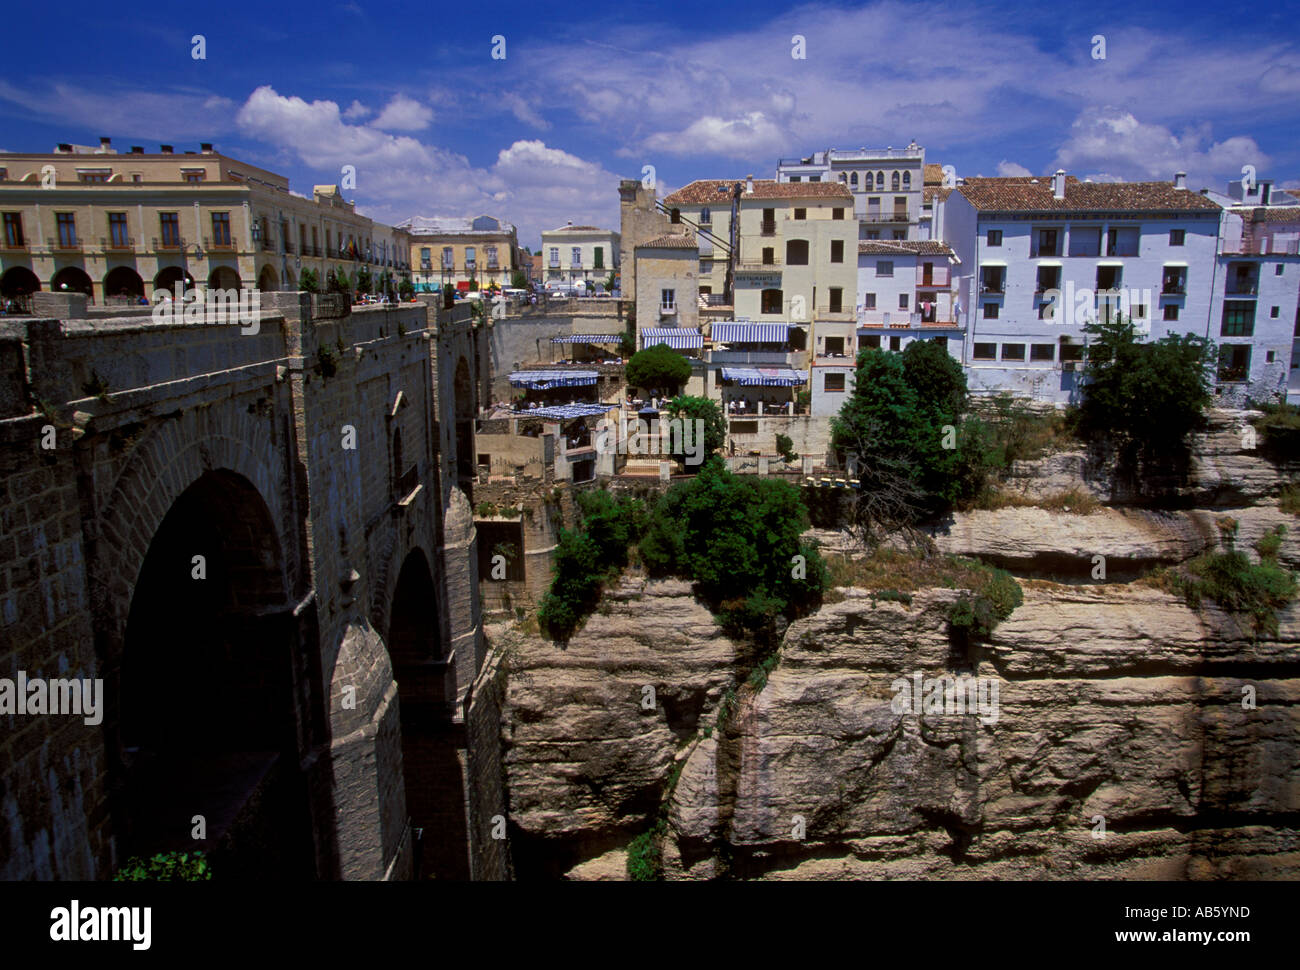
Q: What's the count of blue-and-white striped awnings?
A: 6